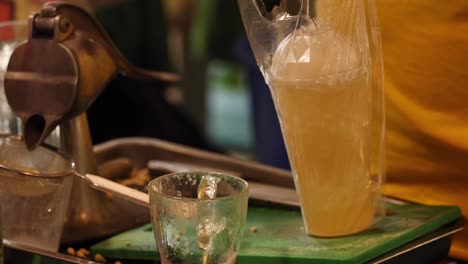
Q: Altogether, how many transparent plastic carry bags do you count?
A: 1